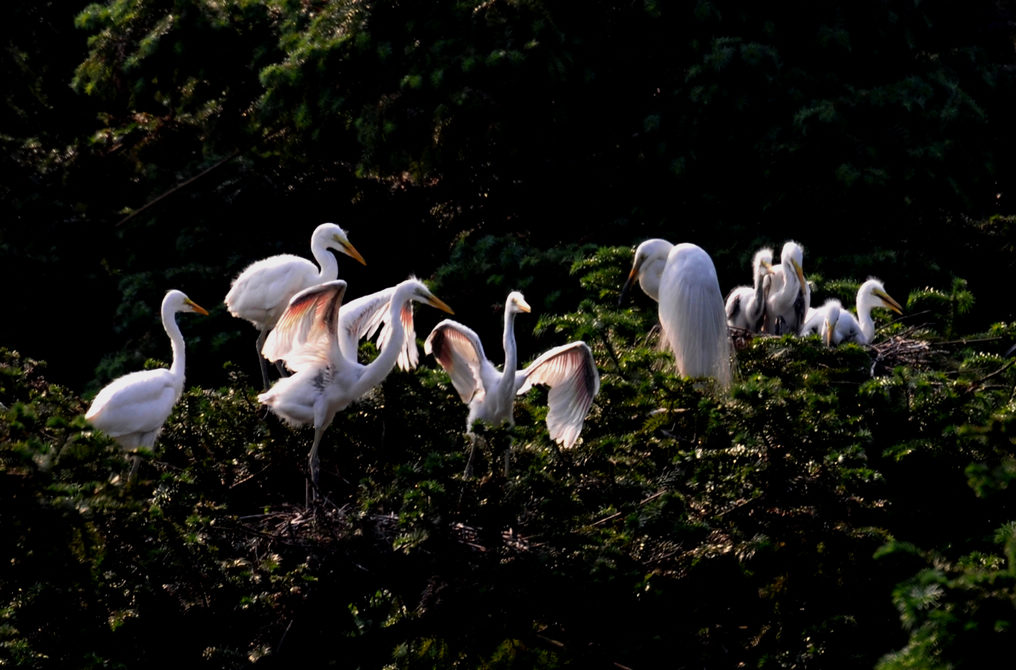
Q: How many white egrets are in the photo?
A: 9